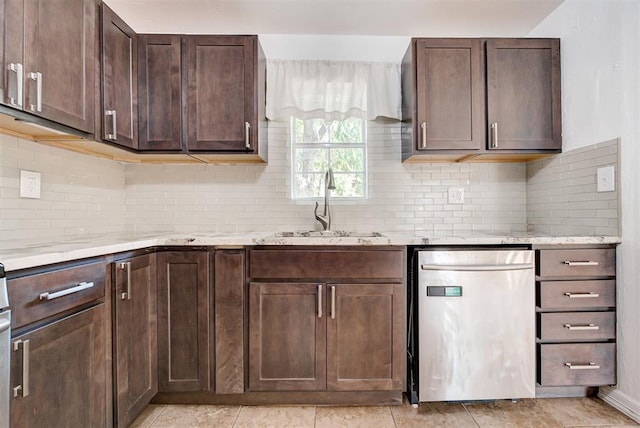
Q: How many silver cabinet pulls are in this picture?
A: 15